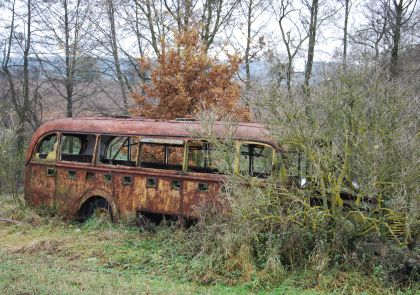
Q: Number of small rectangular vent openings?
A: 8